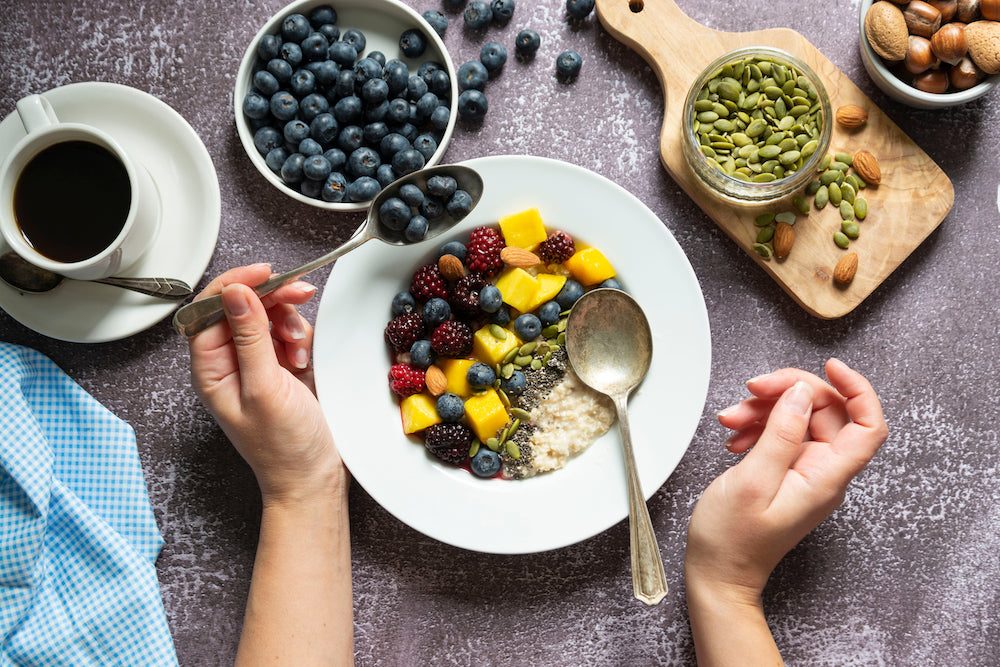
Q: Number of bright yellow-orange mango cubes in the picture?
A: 8